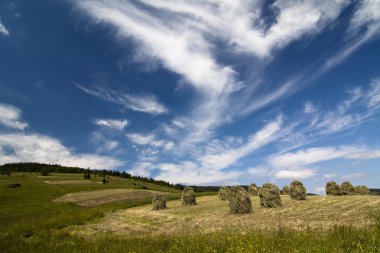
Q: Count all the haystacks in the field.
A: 11